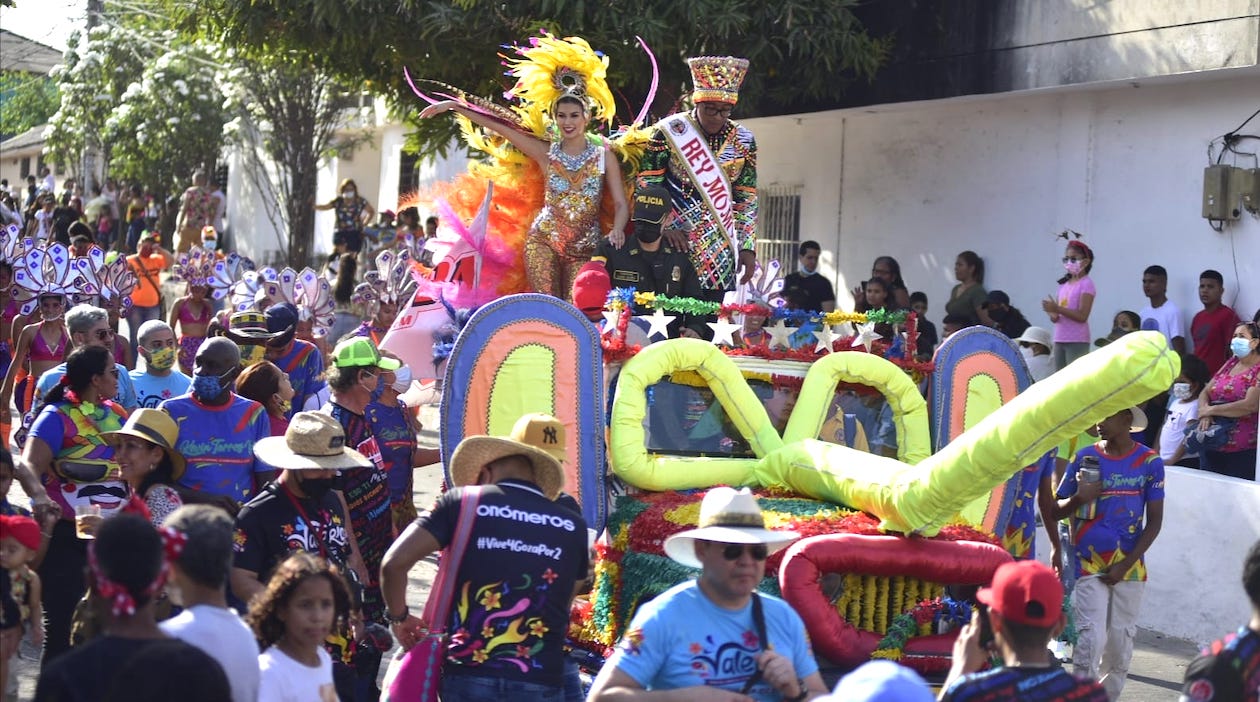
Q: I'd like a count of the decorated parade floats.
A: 1